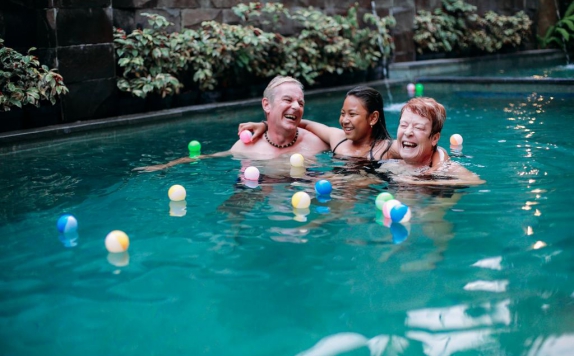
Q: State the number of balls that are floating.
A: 14